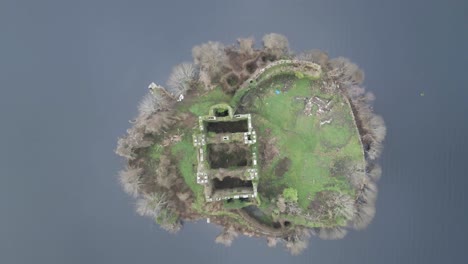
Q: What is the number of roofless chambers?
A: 3